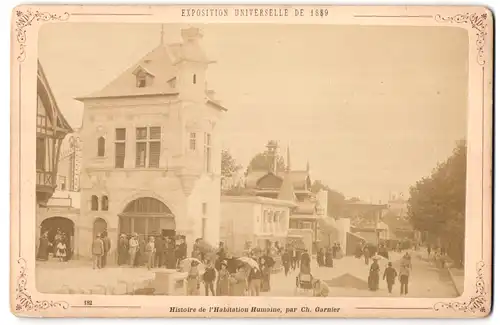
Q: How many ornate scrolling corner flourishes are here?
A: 4